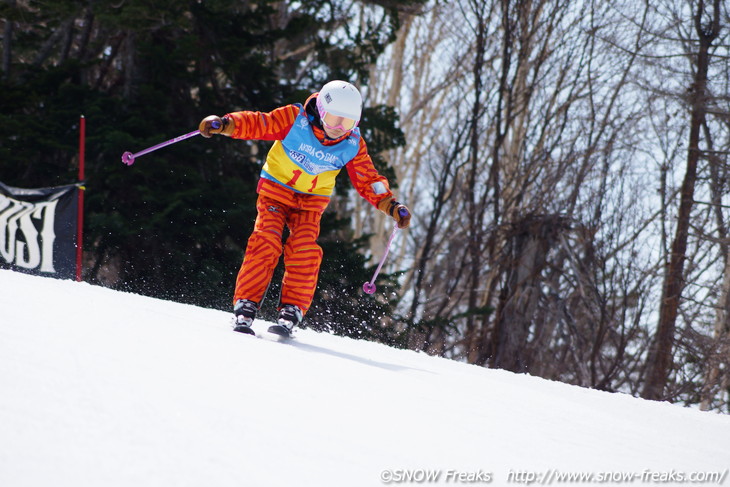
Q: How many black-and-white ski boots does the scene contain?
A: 2